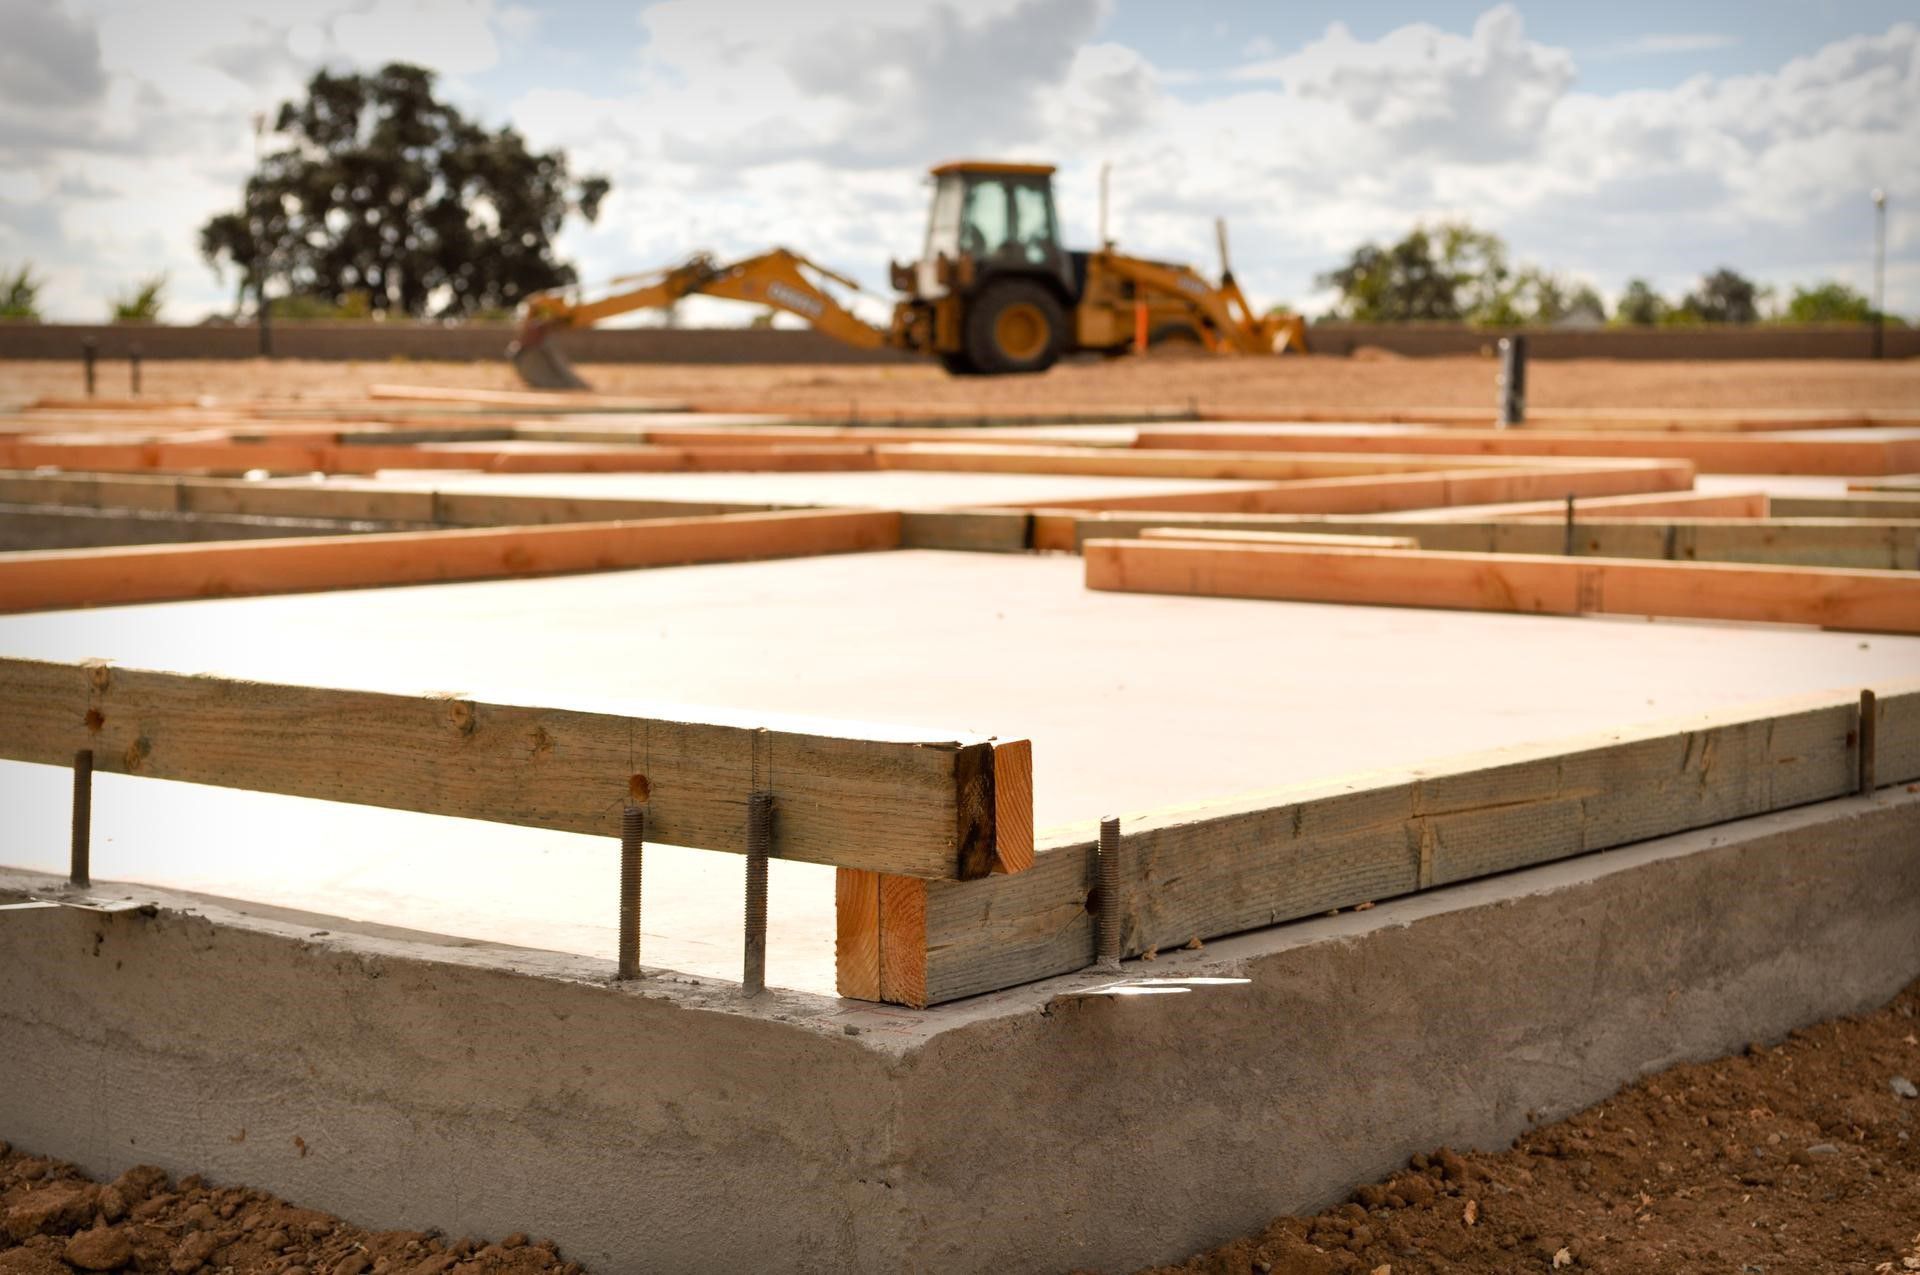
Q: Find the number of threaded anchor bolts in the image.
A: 5